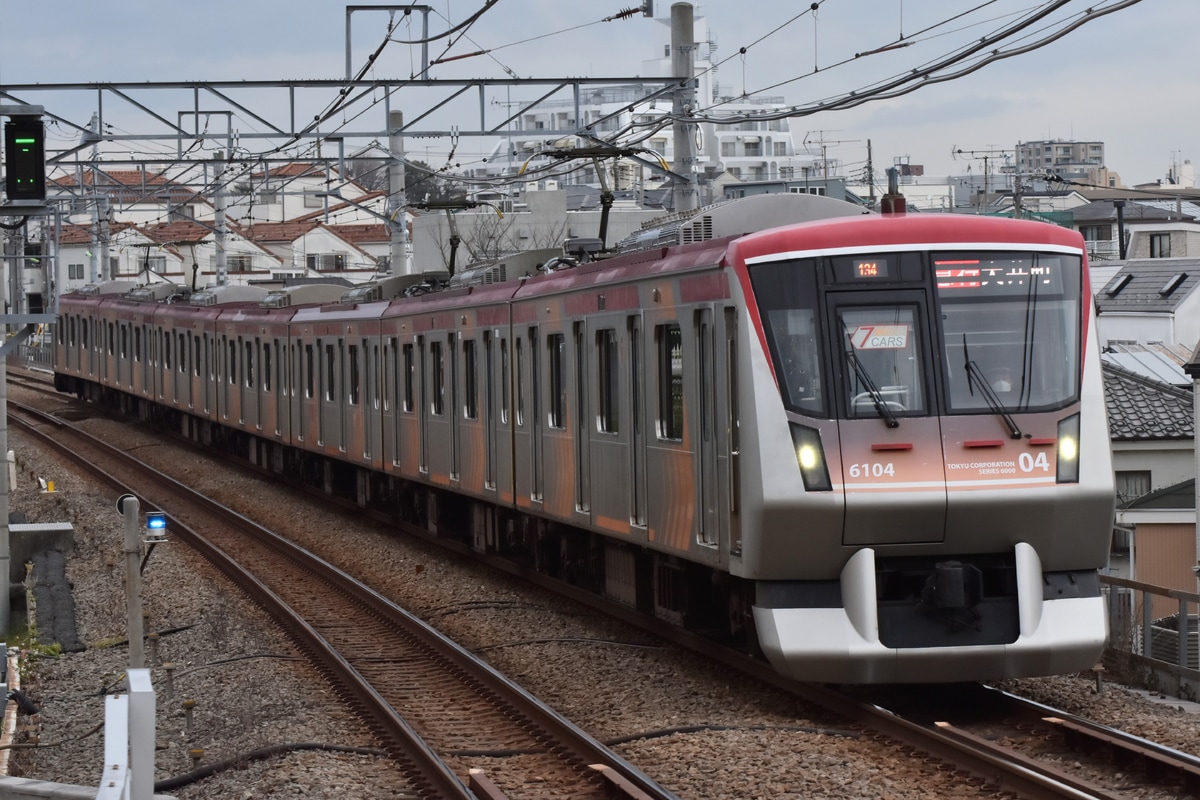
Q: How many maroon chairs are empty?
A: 0